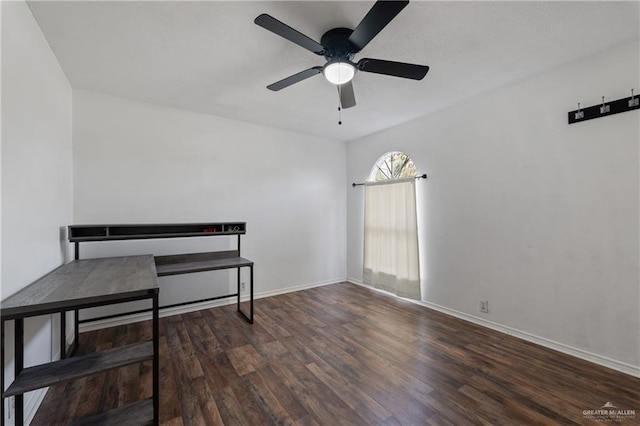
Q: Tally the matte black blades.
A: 5